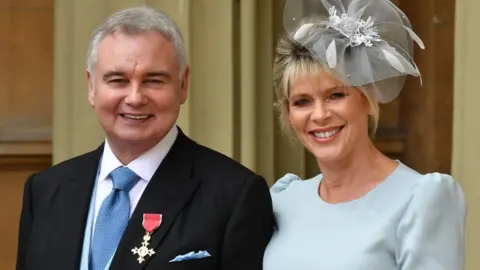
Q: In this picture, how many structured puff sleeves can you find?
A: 2